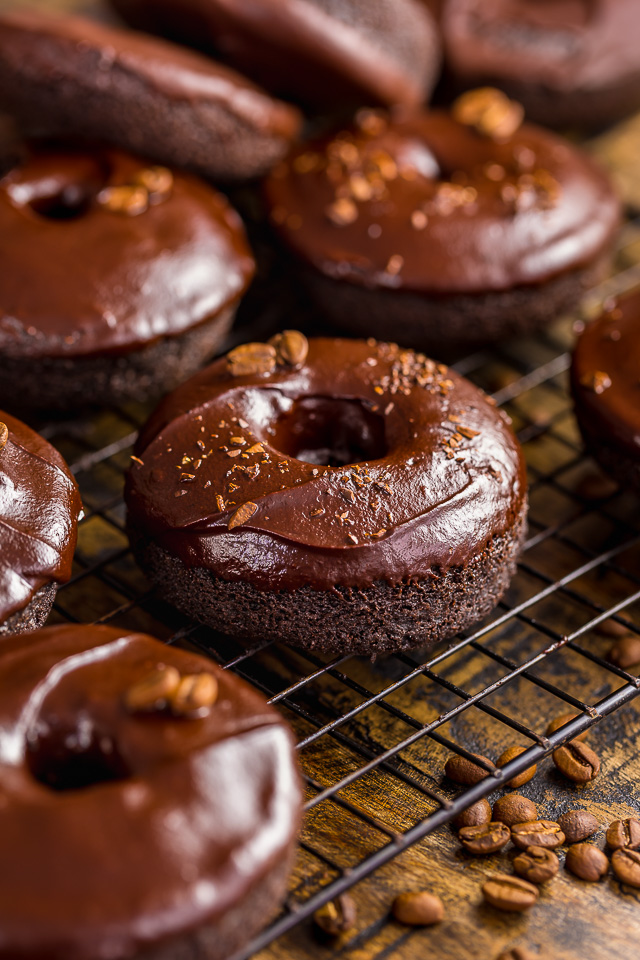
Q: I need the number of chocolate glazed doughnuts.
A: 9